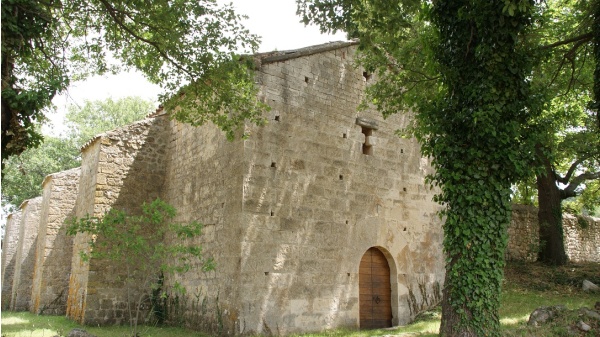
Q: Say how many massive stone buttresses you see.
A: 4